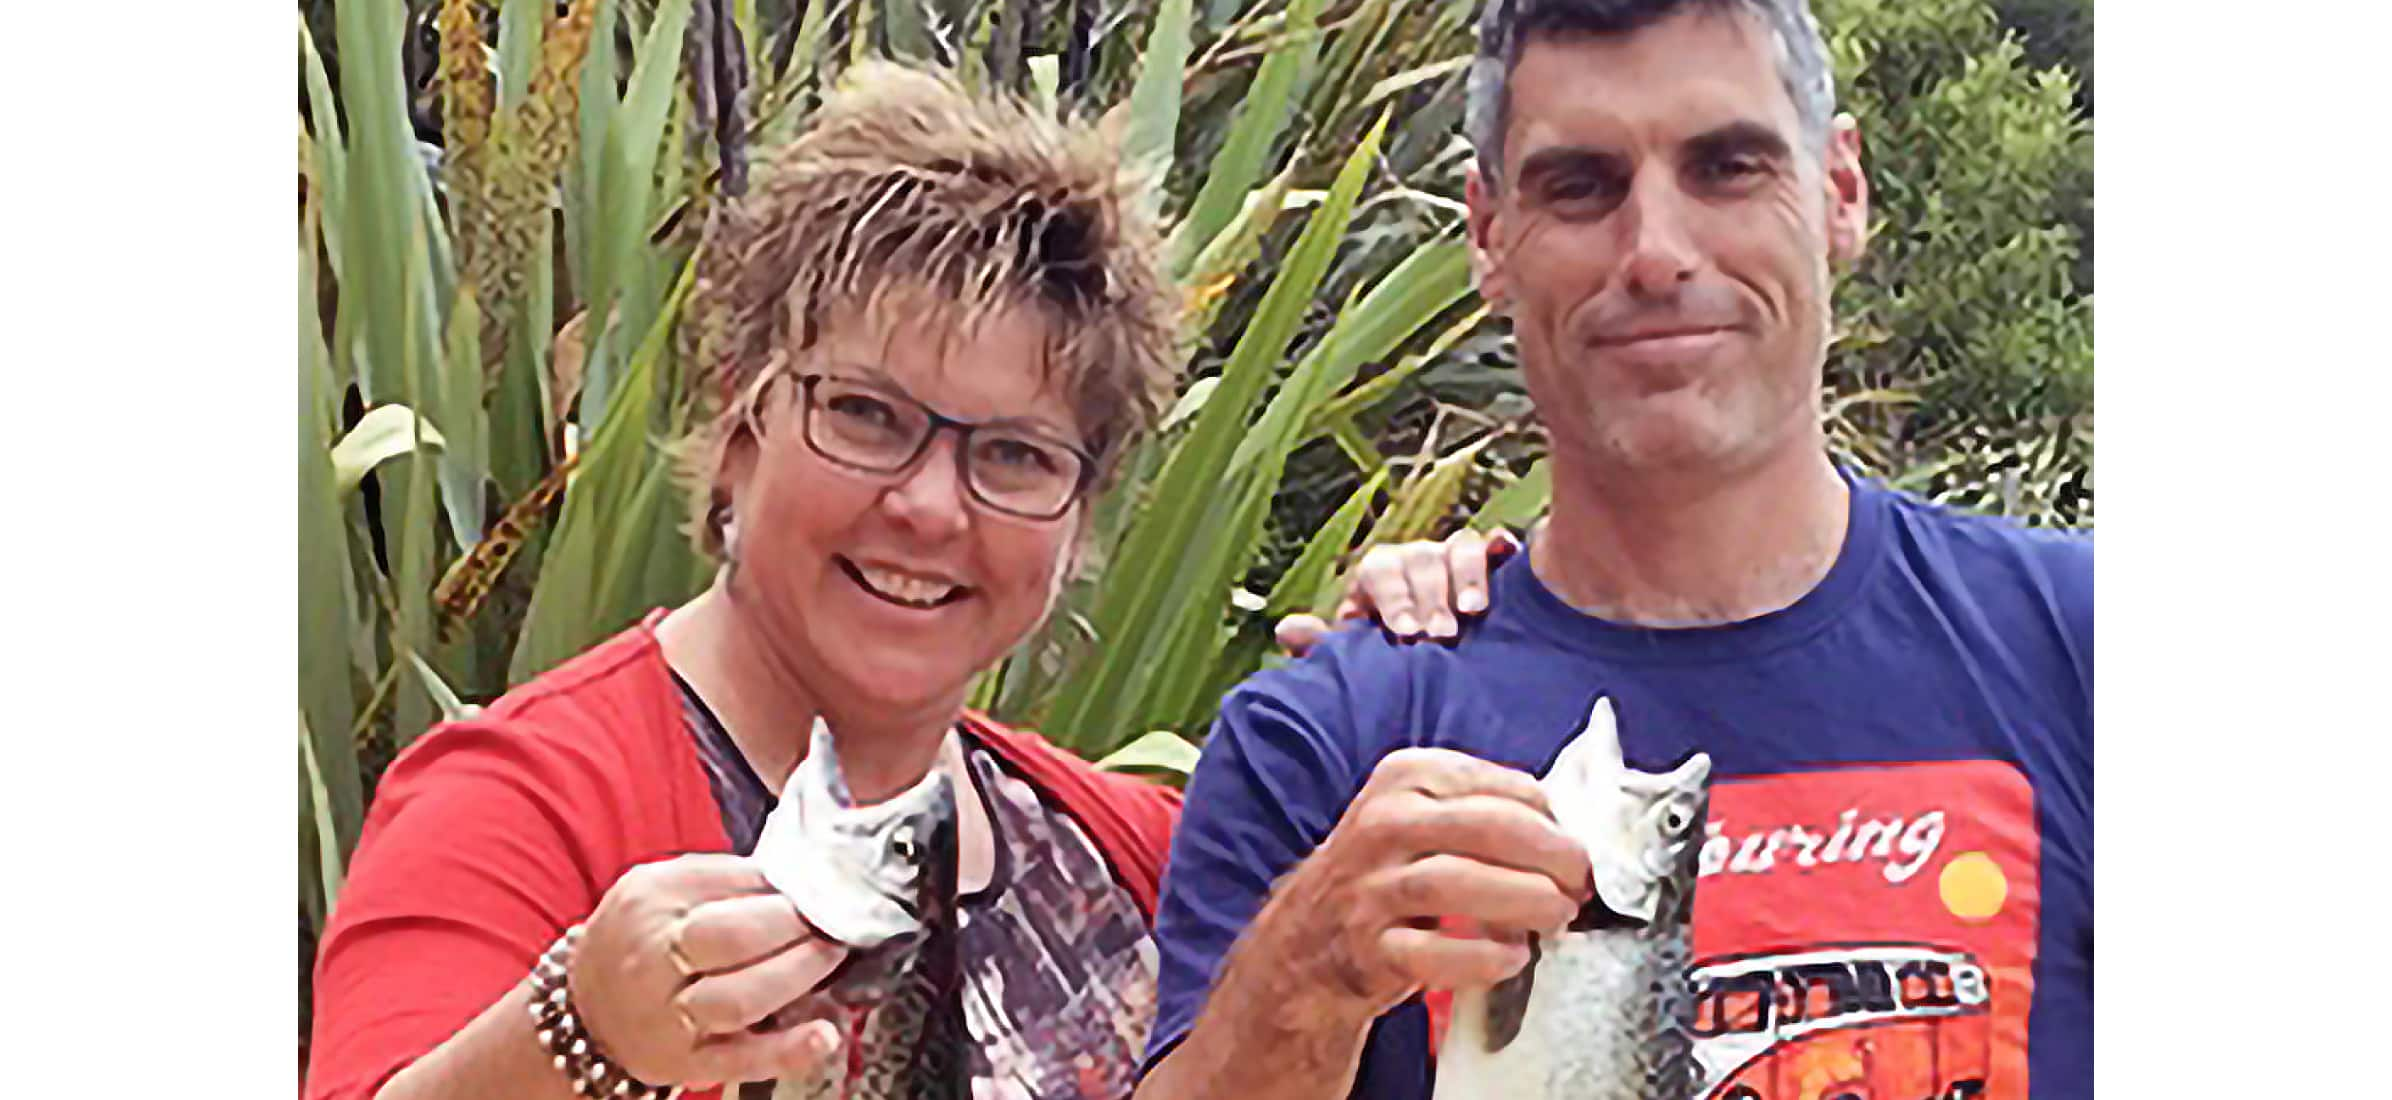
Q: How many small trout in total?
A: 2